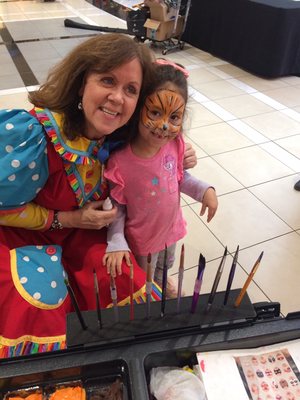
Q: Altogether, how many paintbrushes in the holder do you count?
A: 11